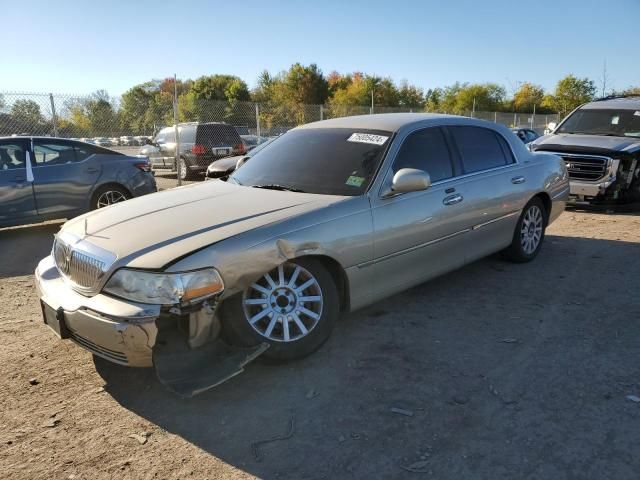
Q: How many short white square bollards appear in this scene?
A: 0